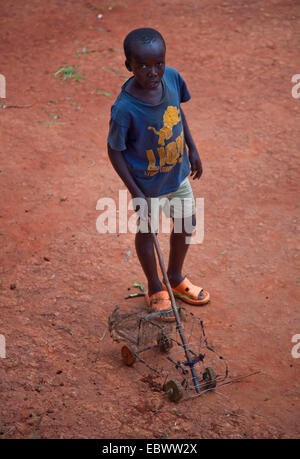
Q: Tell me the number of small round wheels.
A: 4